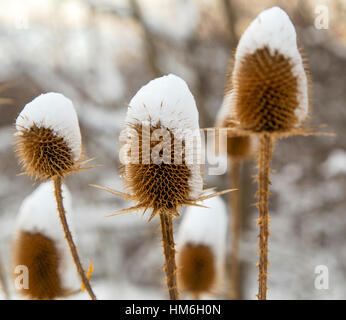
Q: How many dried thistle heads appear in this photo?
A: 6